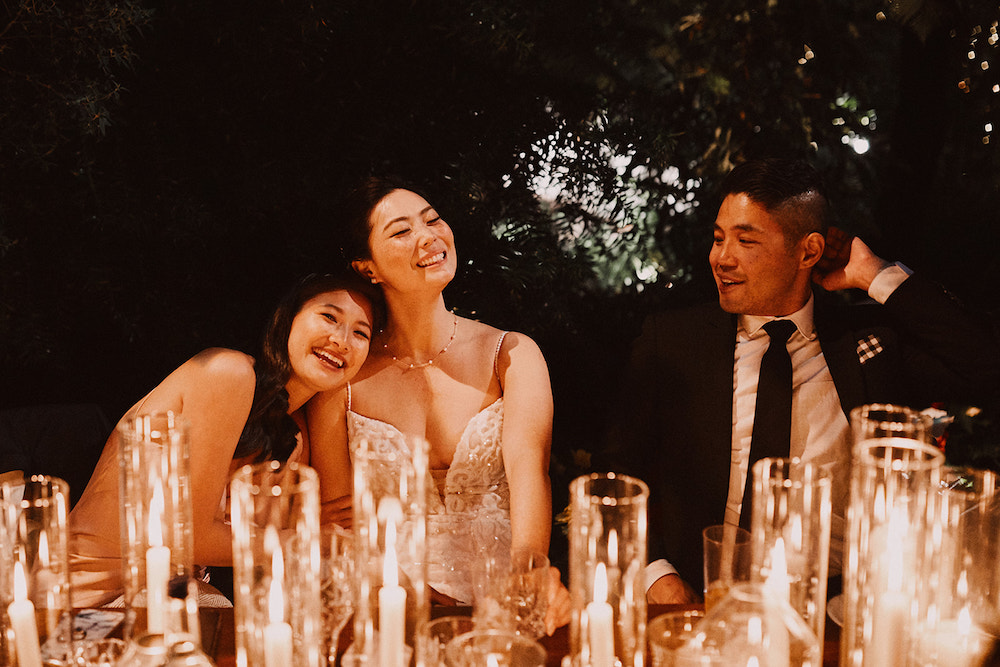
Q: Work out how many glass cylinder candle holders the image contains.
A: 9